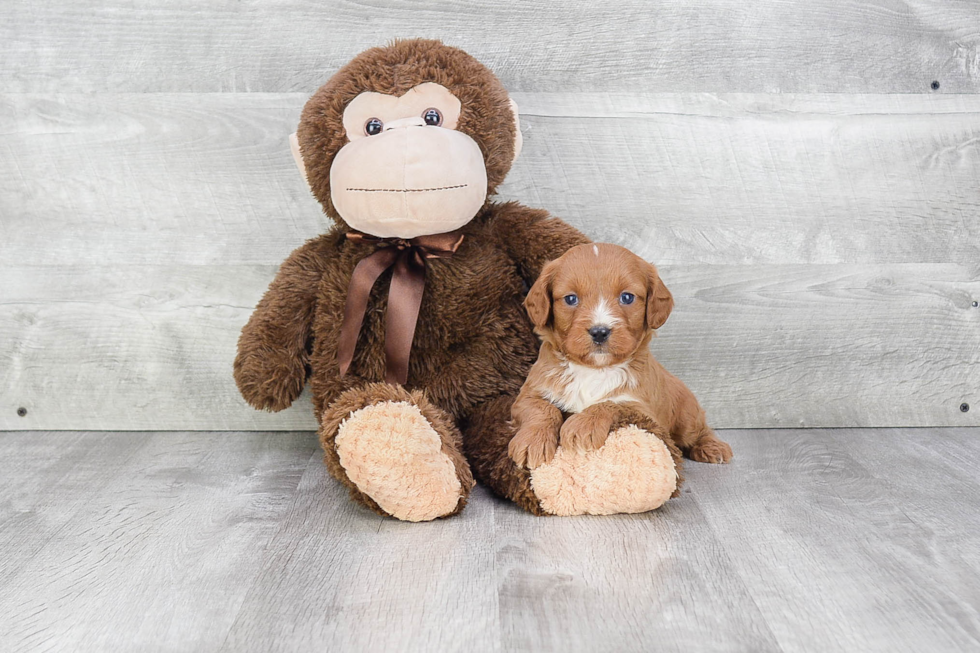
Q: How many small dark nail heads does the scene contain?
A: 4